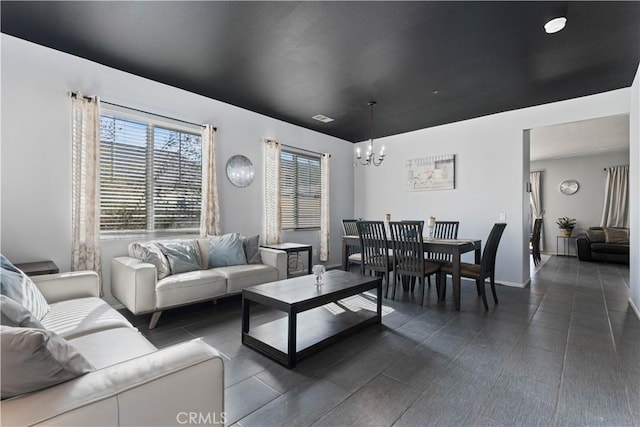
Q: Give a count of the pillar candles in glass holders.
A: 2